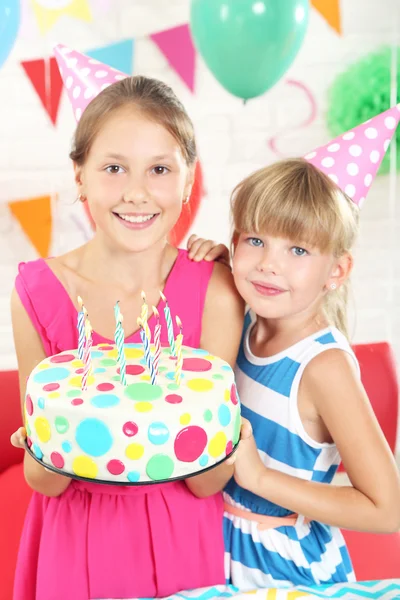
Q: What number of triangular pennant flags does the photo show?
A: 5